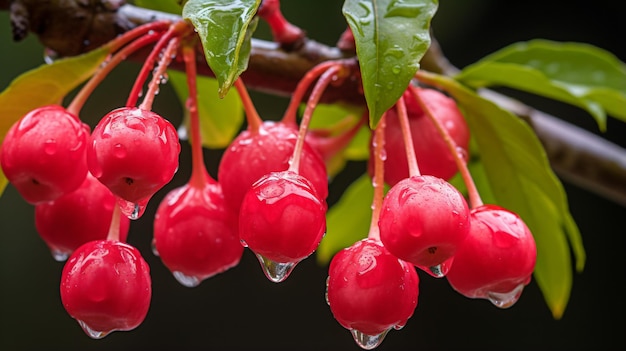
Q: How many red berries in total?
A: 11